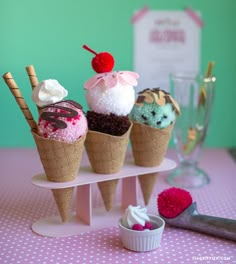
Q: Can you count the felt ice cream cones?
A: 3